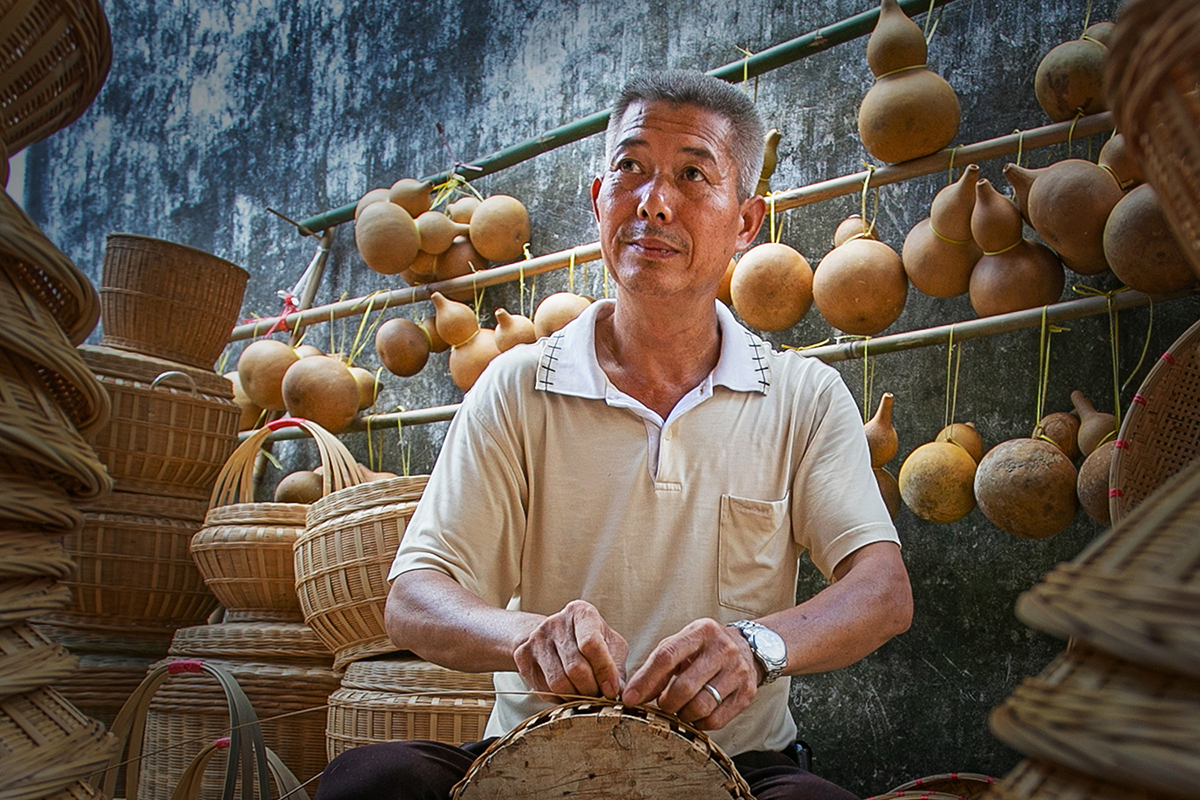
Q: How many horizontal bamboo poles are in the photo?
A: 3